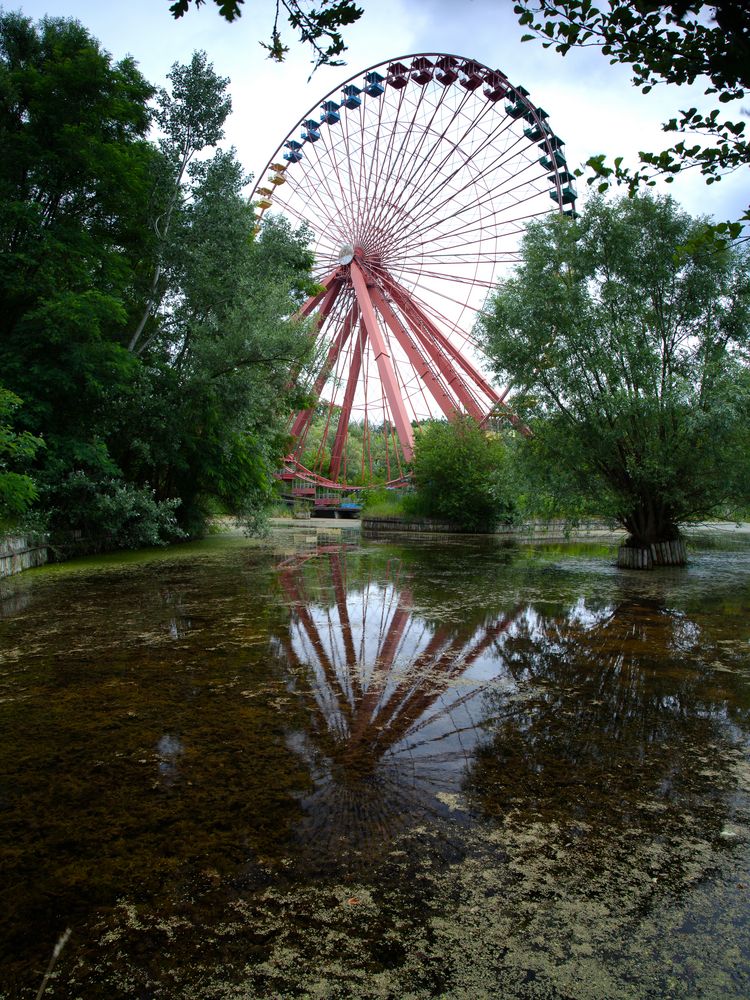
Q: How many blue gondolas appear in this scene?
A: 5